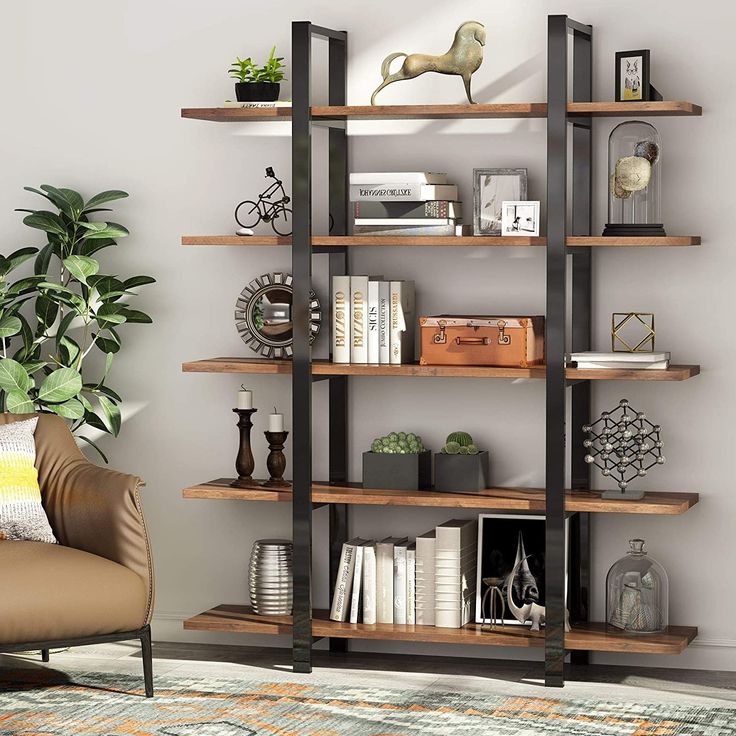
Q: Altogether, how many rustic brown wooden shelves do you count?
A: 5